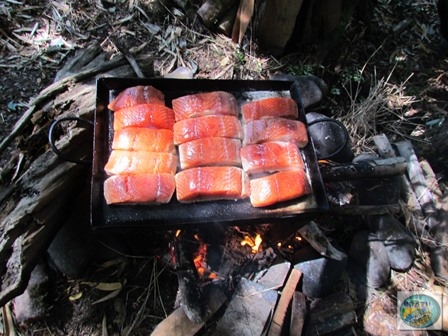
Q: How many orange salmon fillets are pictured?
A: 13